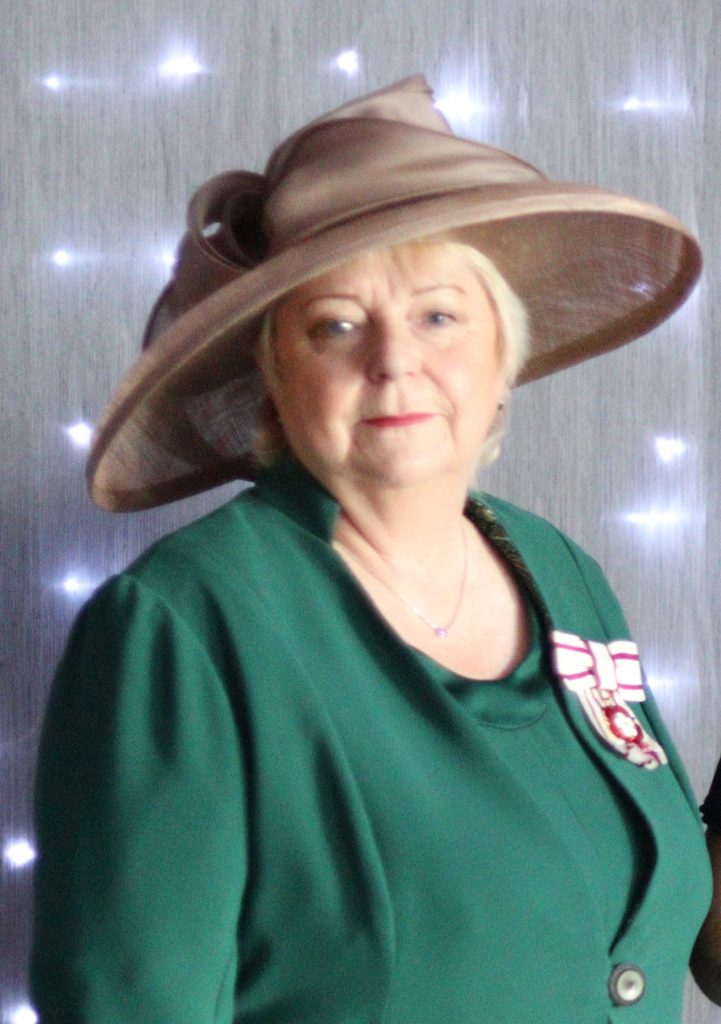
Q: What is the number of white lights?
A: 14